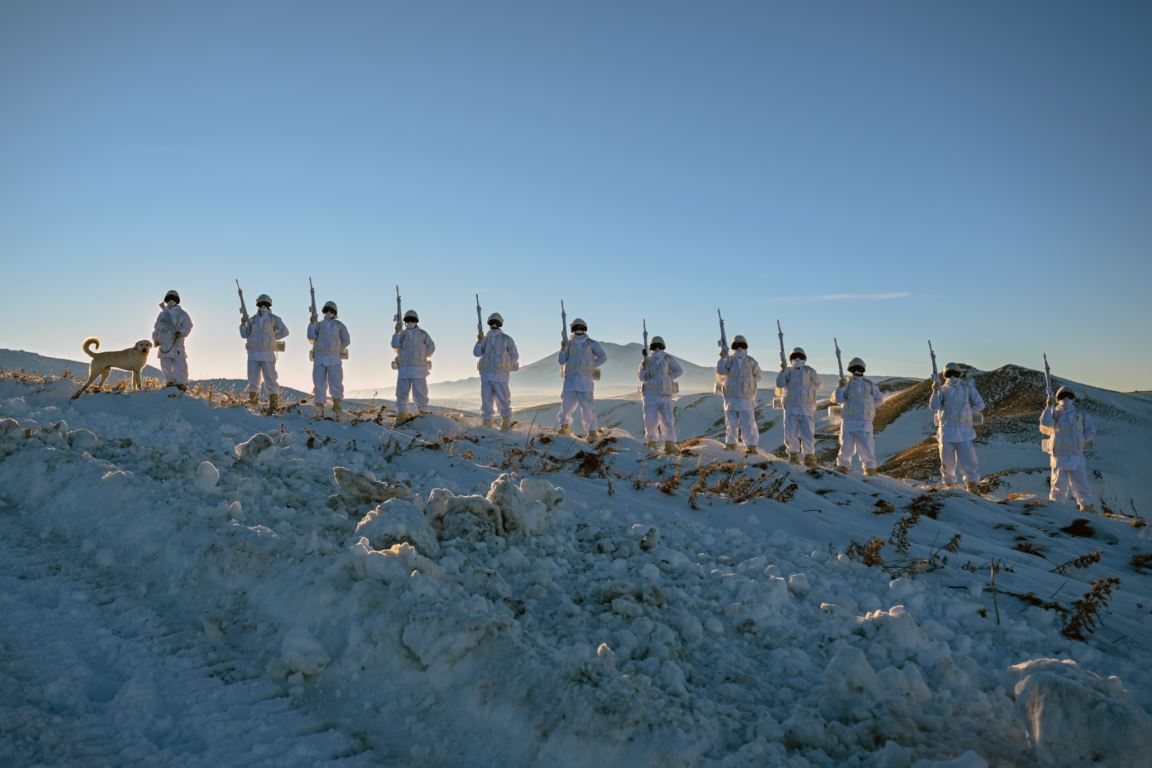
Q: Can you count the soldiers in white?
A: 12